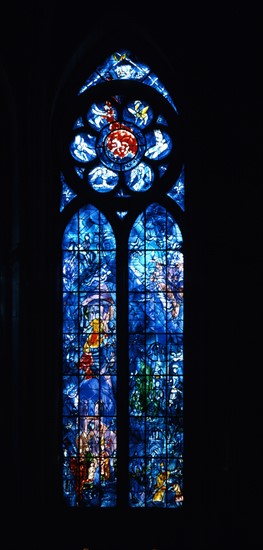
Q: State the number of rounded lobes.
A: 6